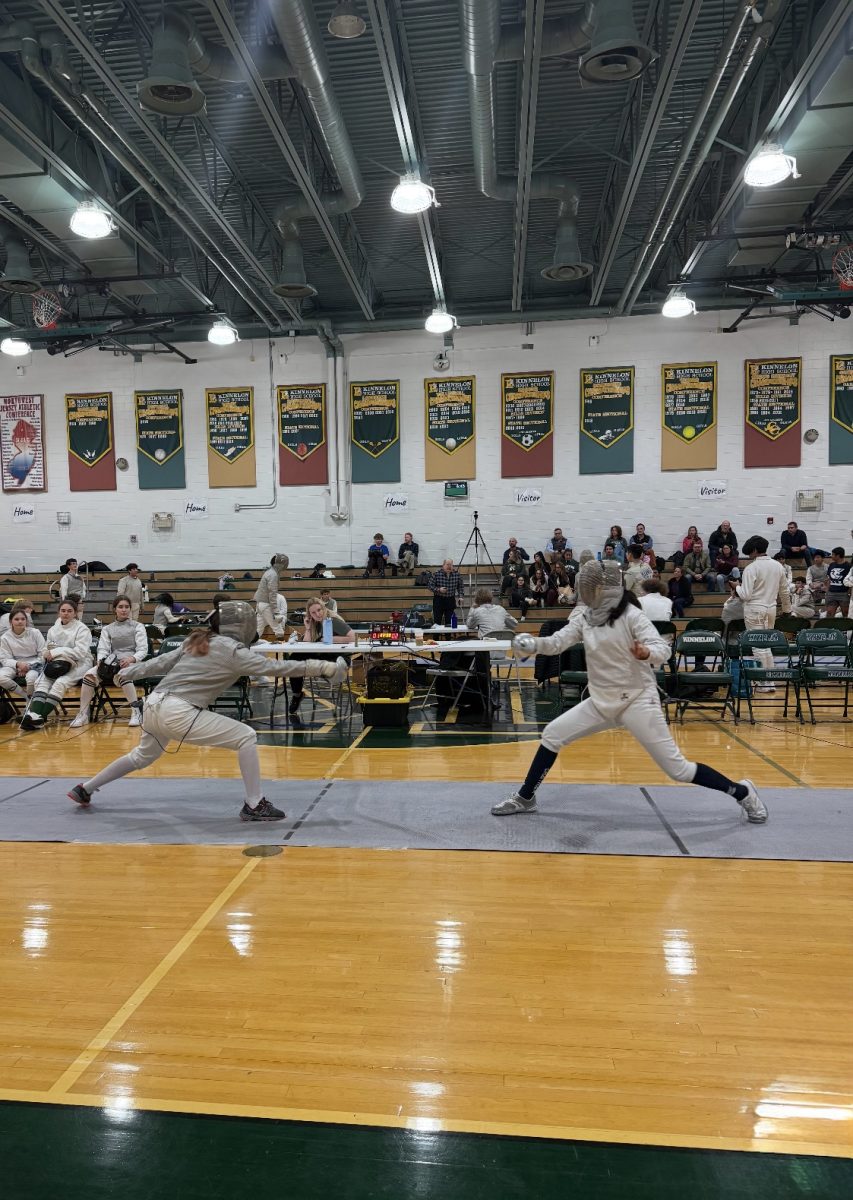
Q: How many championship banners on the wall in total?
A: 11